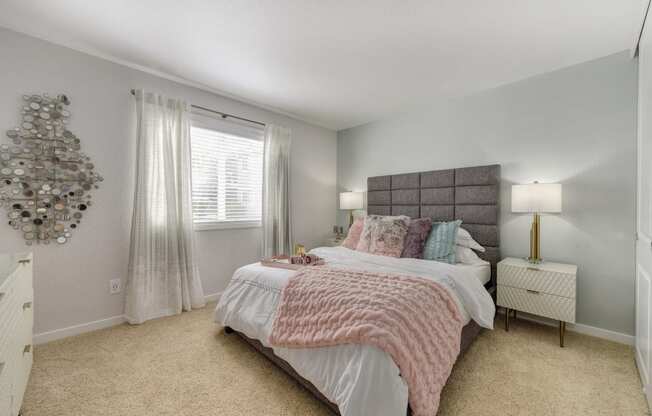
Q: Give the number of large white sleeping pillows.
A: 2